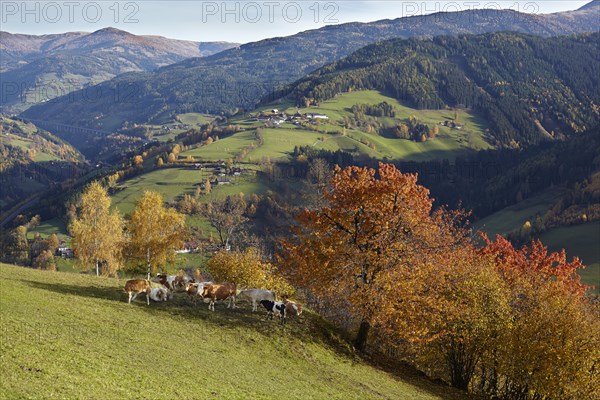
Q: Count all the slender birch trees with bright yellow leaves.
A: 2